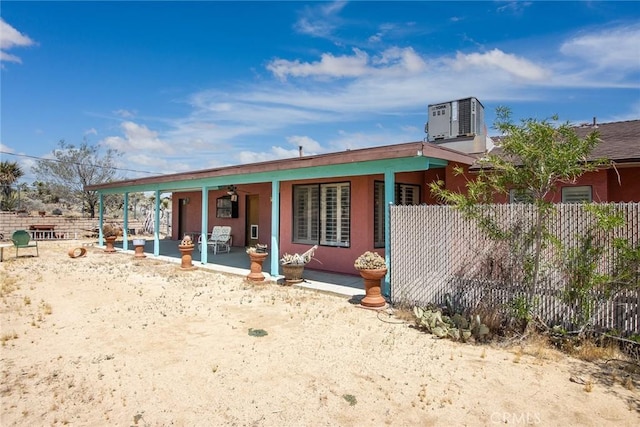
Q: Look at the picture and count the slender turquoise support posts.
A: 6